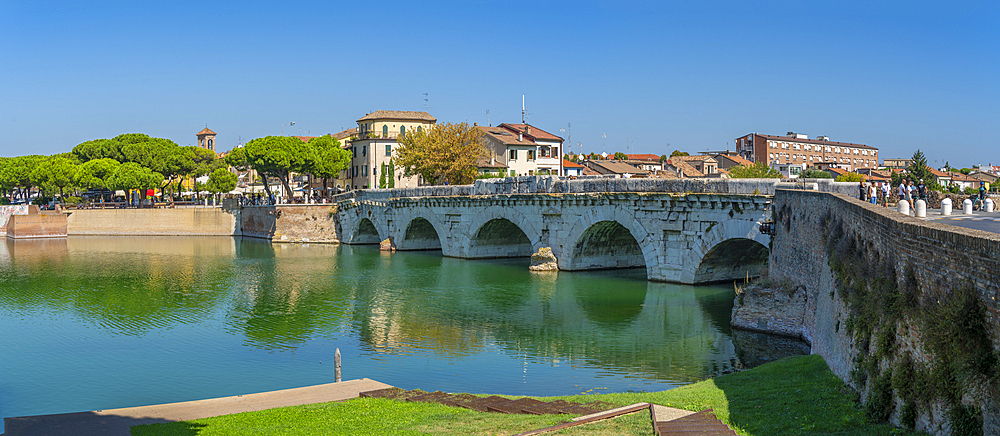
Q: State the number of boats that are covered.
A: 0